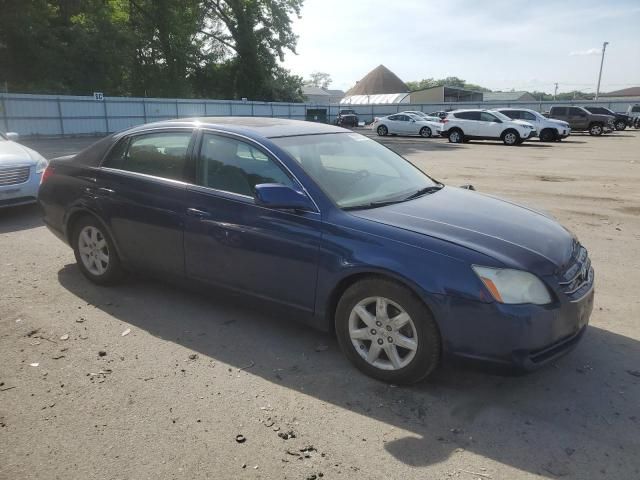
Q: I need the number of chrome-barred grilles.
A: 2